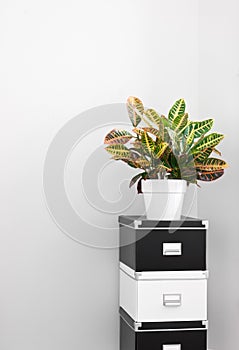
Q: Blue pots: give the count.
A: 0